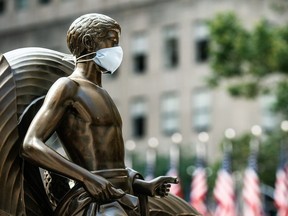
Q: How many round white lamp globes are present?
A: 7